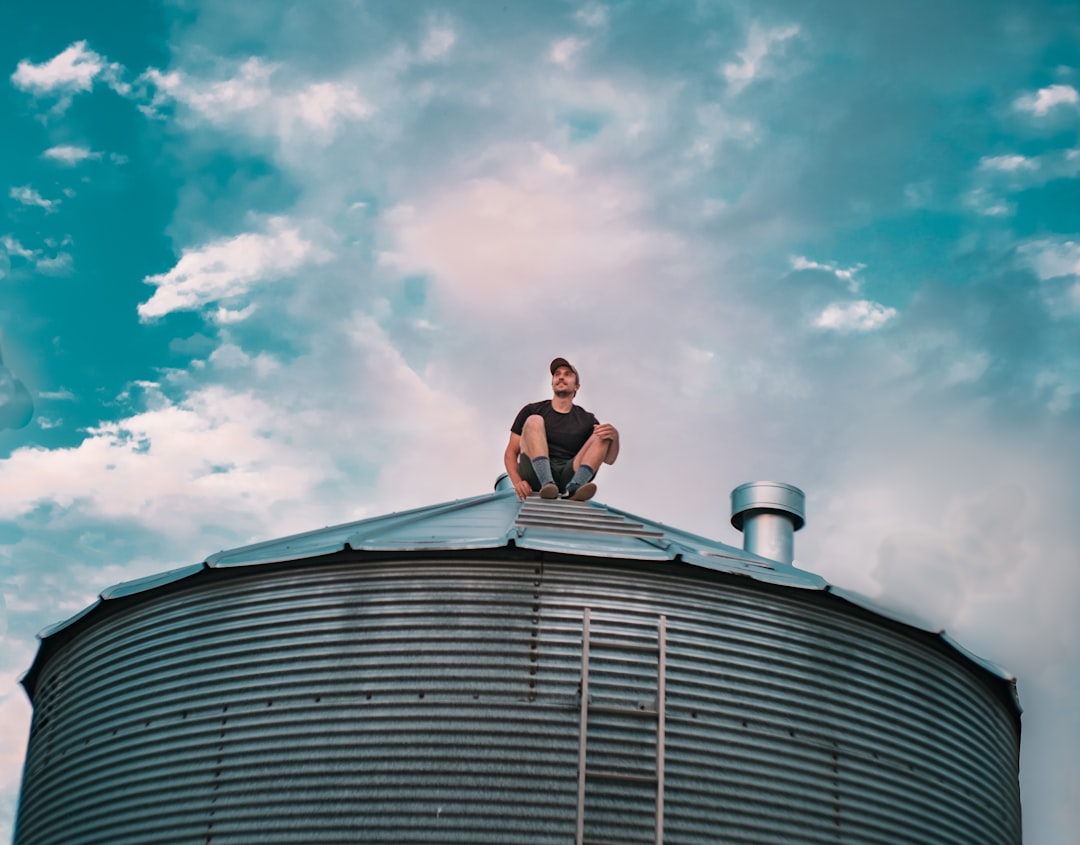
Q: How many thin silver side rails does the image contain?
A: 2